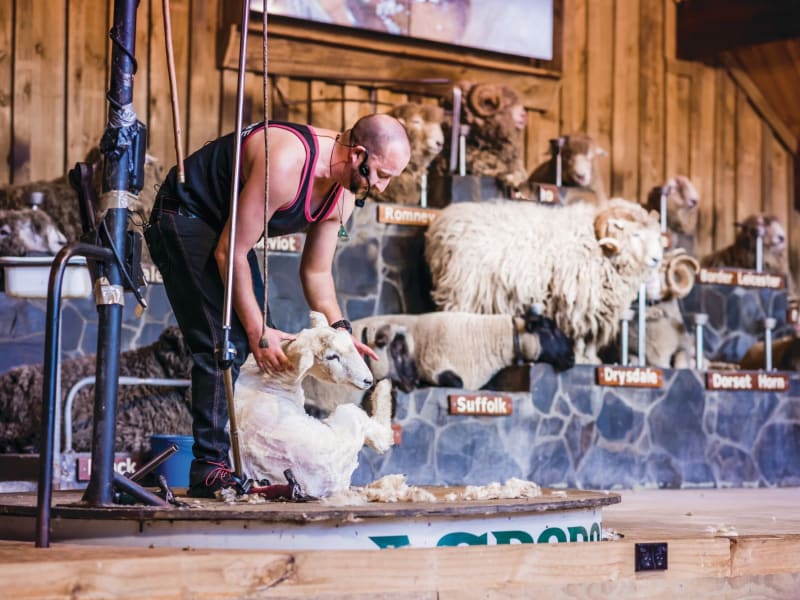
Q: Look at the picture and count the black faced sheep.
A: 2